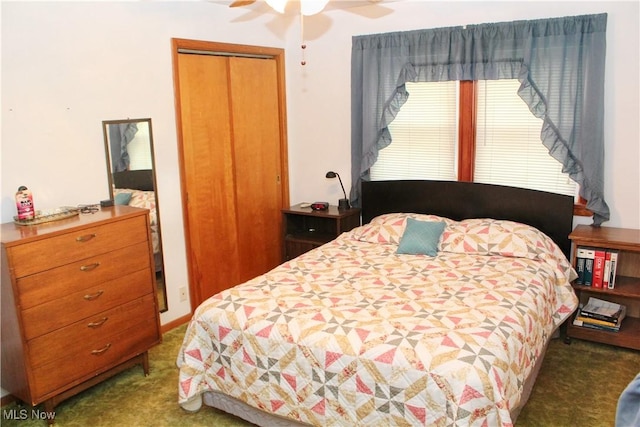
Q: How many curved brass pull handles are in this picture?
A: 5